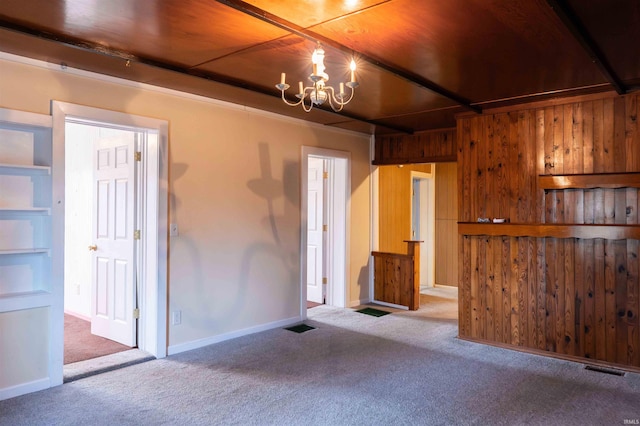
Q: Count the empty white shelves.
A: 4